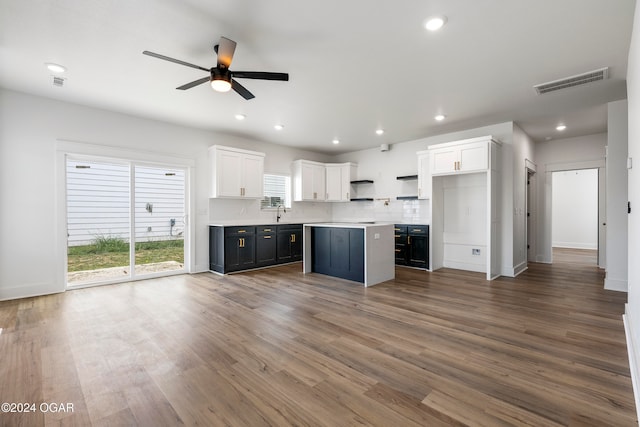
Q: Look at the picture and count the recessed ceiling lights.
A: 8